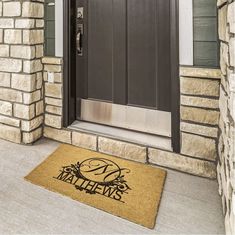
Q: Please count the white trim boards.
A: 2